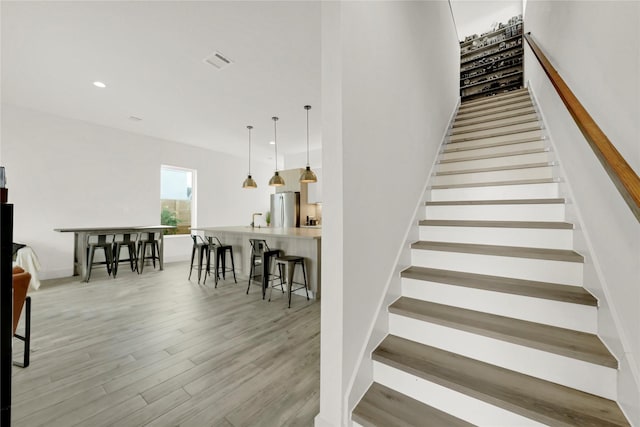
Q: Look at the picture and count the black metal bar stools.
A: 7